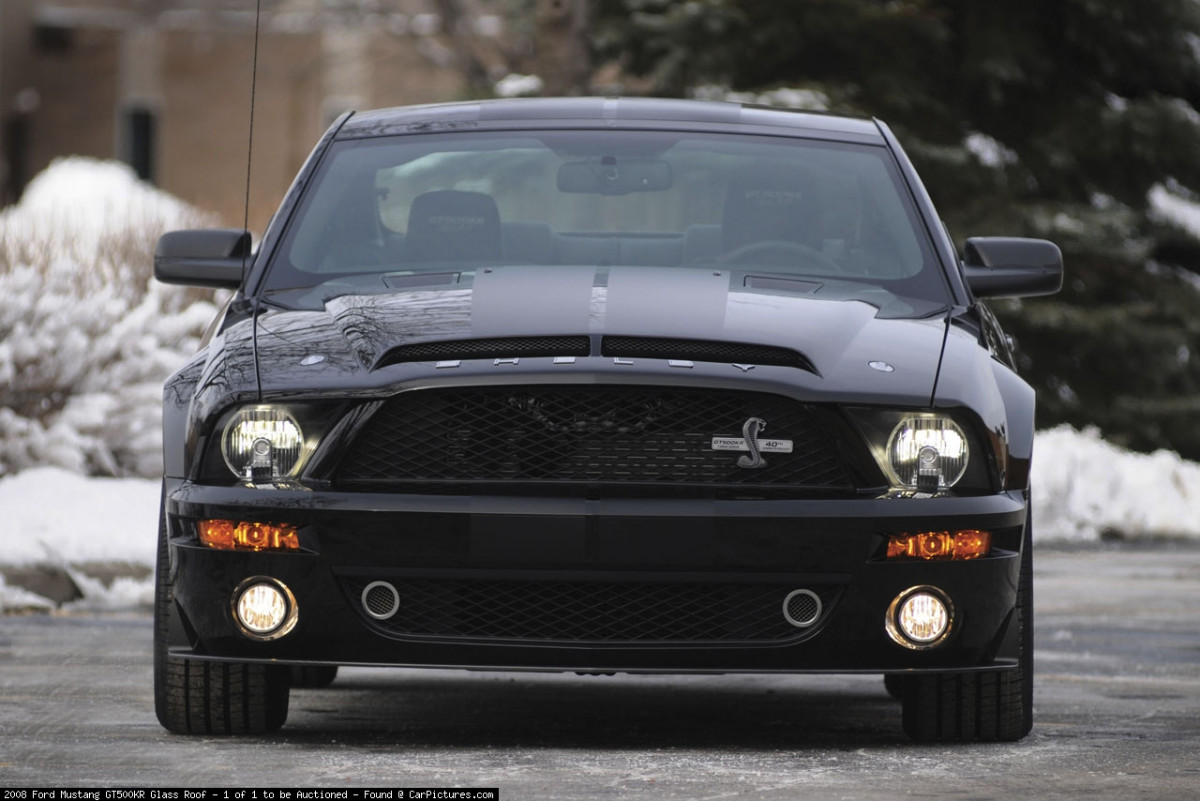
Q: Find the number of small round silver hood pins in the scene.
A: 2